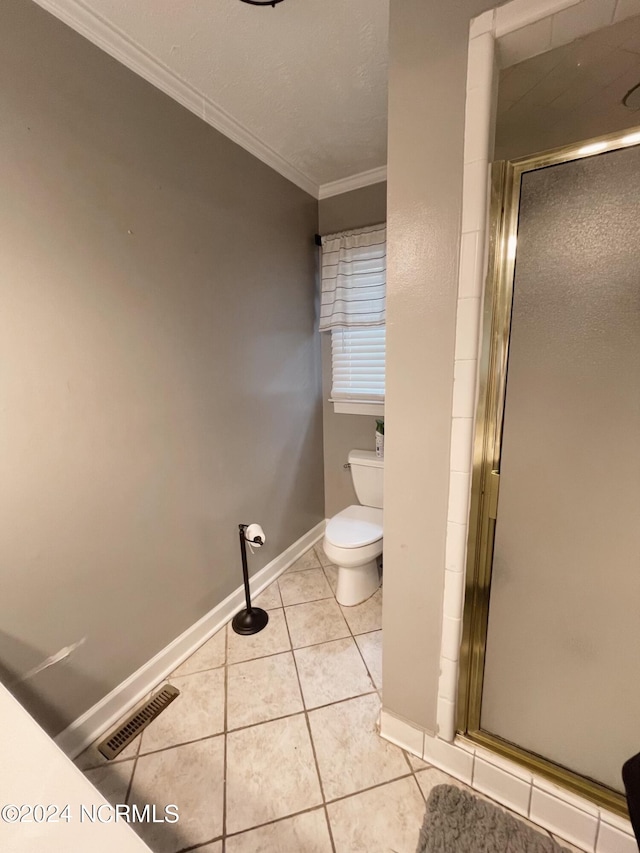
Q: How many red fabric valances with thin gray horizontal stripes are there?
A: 0